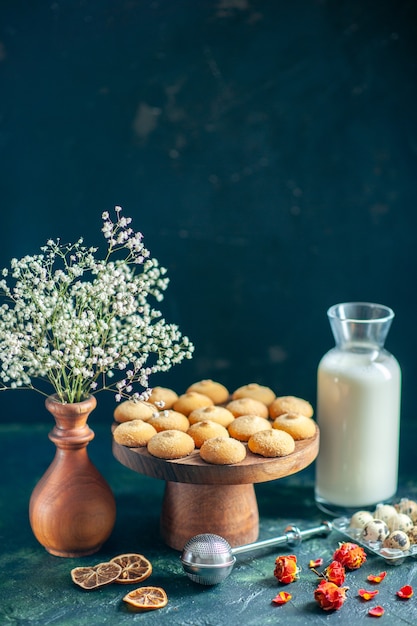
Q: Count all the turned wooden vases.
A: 1